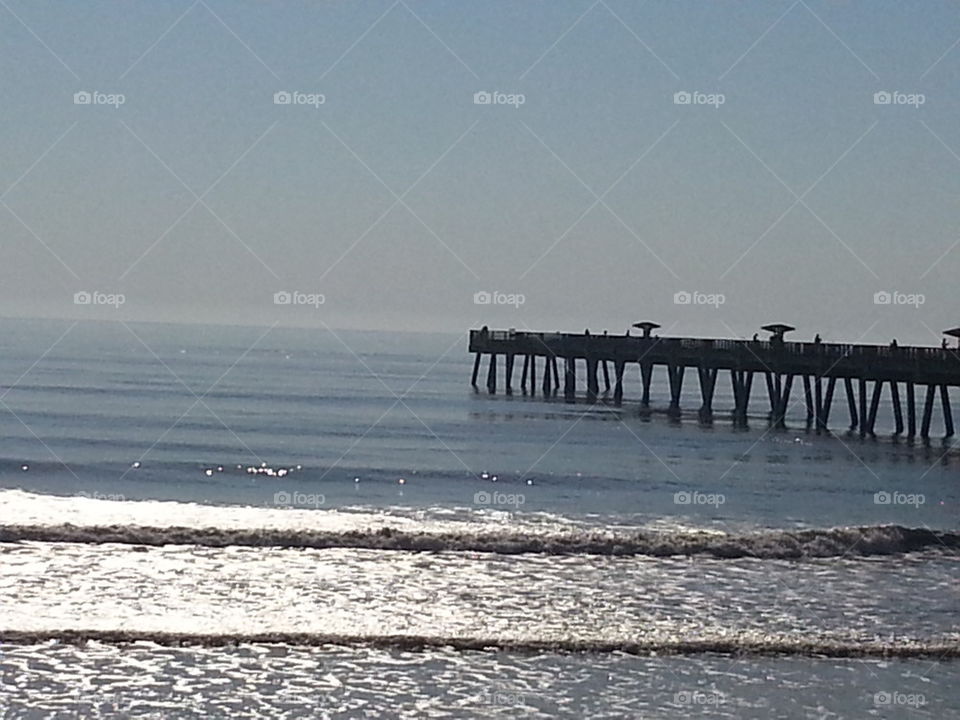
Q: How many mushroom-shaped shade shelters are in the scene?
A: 3